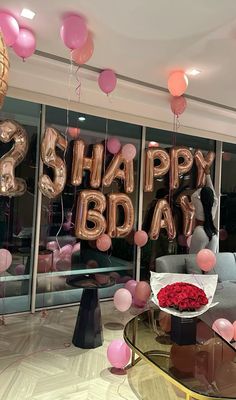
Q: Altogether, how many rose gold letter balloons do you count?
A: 9